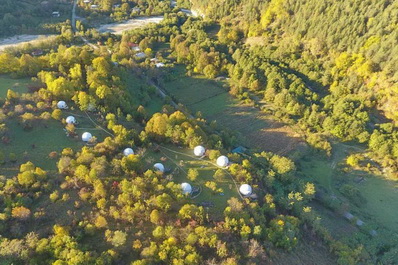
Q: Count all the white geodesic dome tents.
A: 9